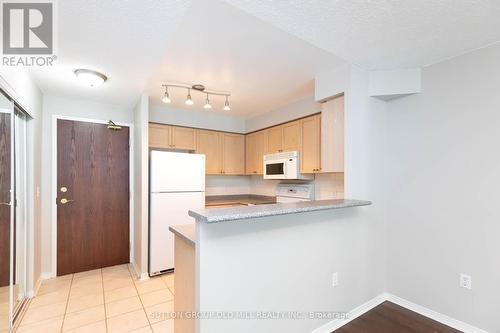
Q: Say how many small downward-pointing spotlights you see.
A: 4